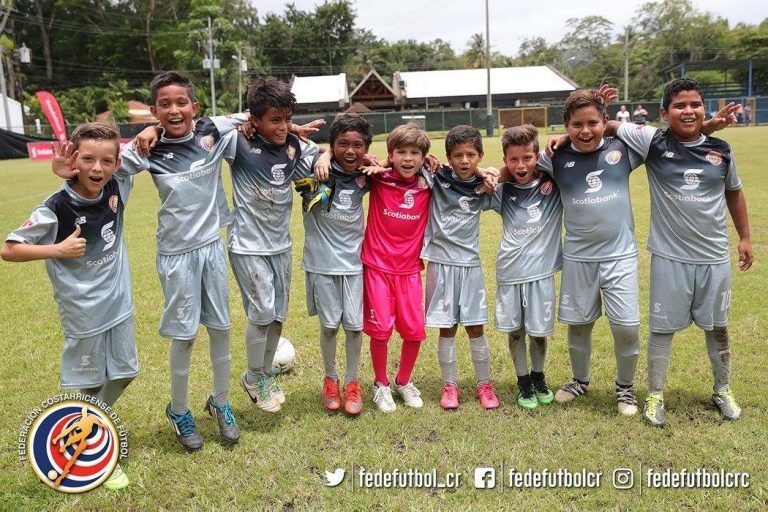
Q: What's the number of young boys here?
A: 9